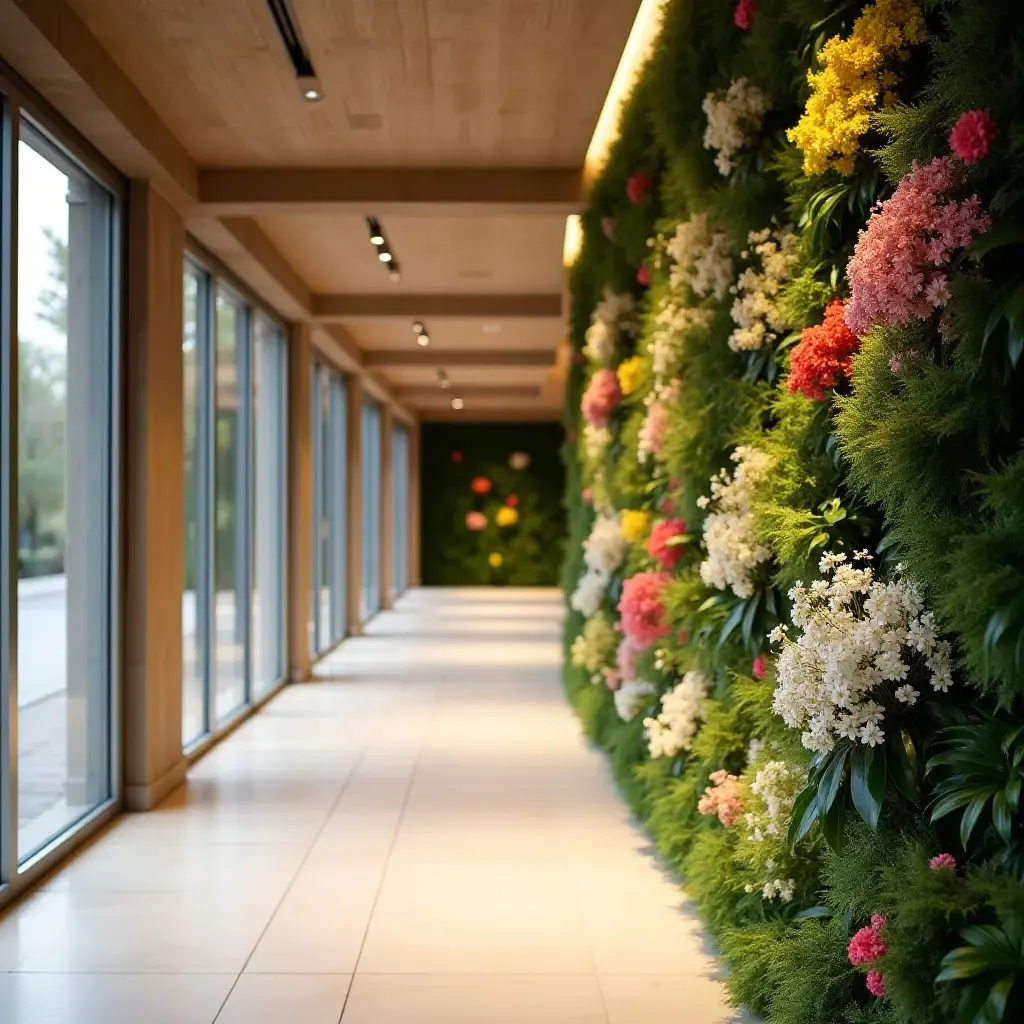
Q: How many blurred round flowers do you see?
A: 7